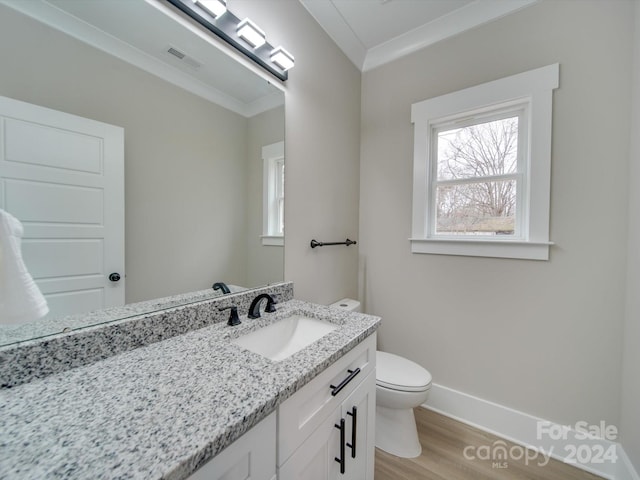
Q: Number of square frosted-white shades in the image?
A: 3